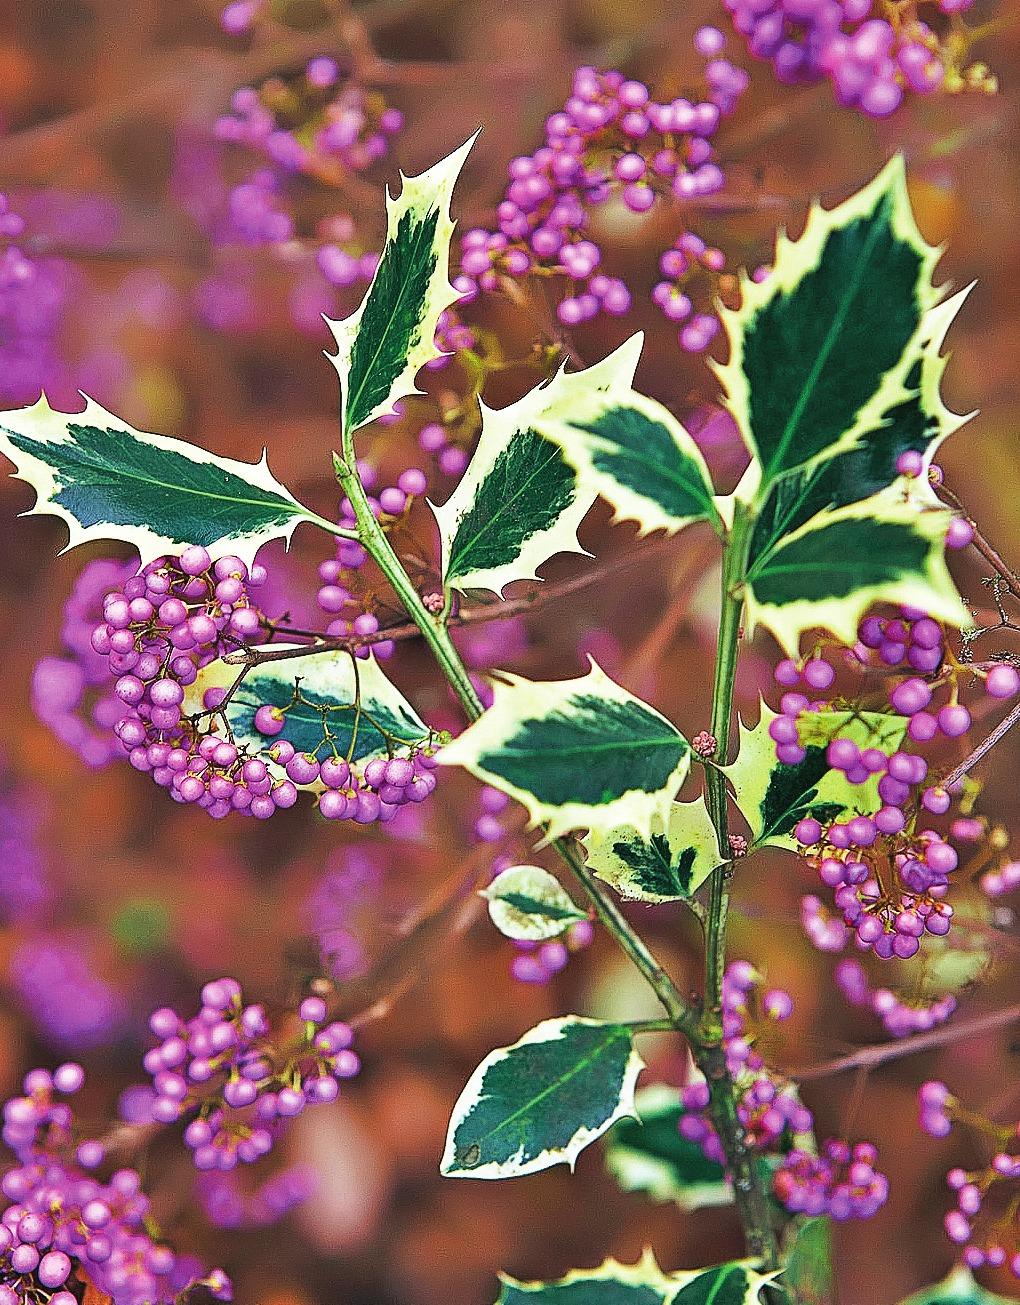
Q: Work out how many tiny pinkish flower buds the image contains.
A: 3